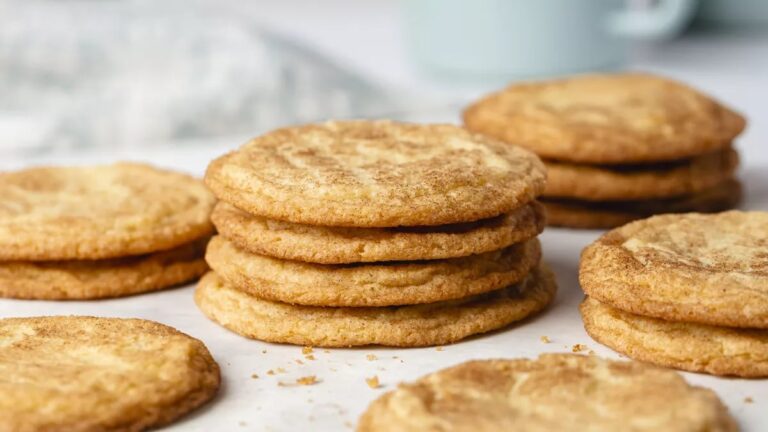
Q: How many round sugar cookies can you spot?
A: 13